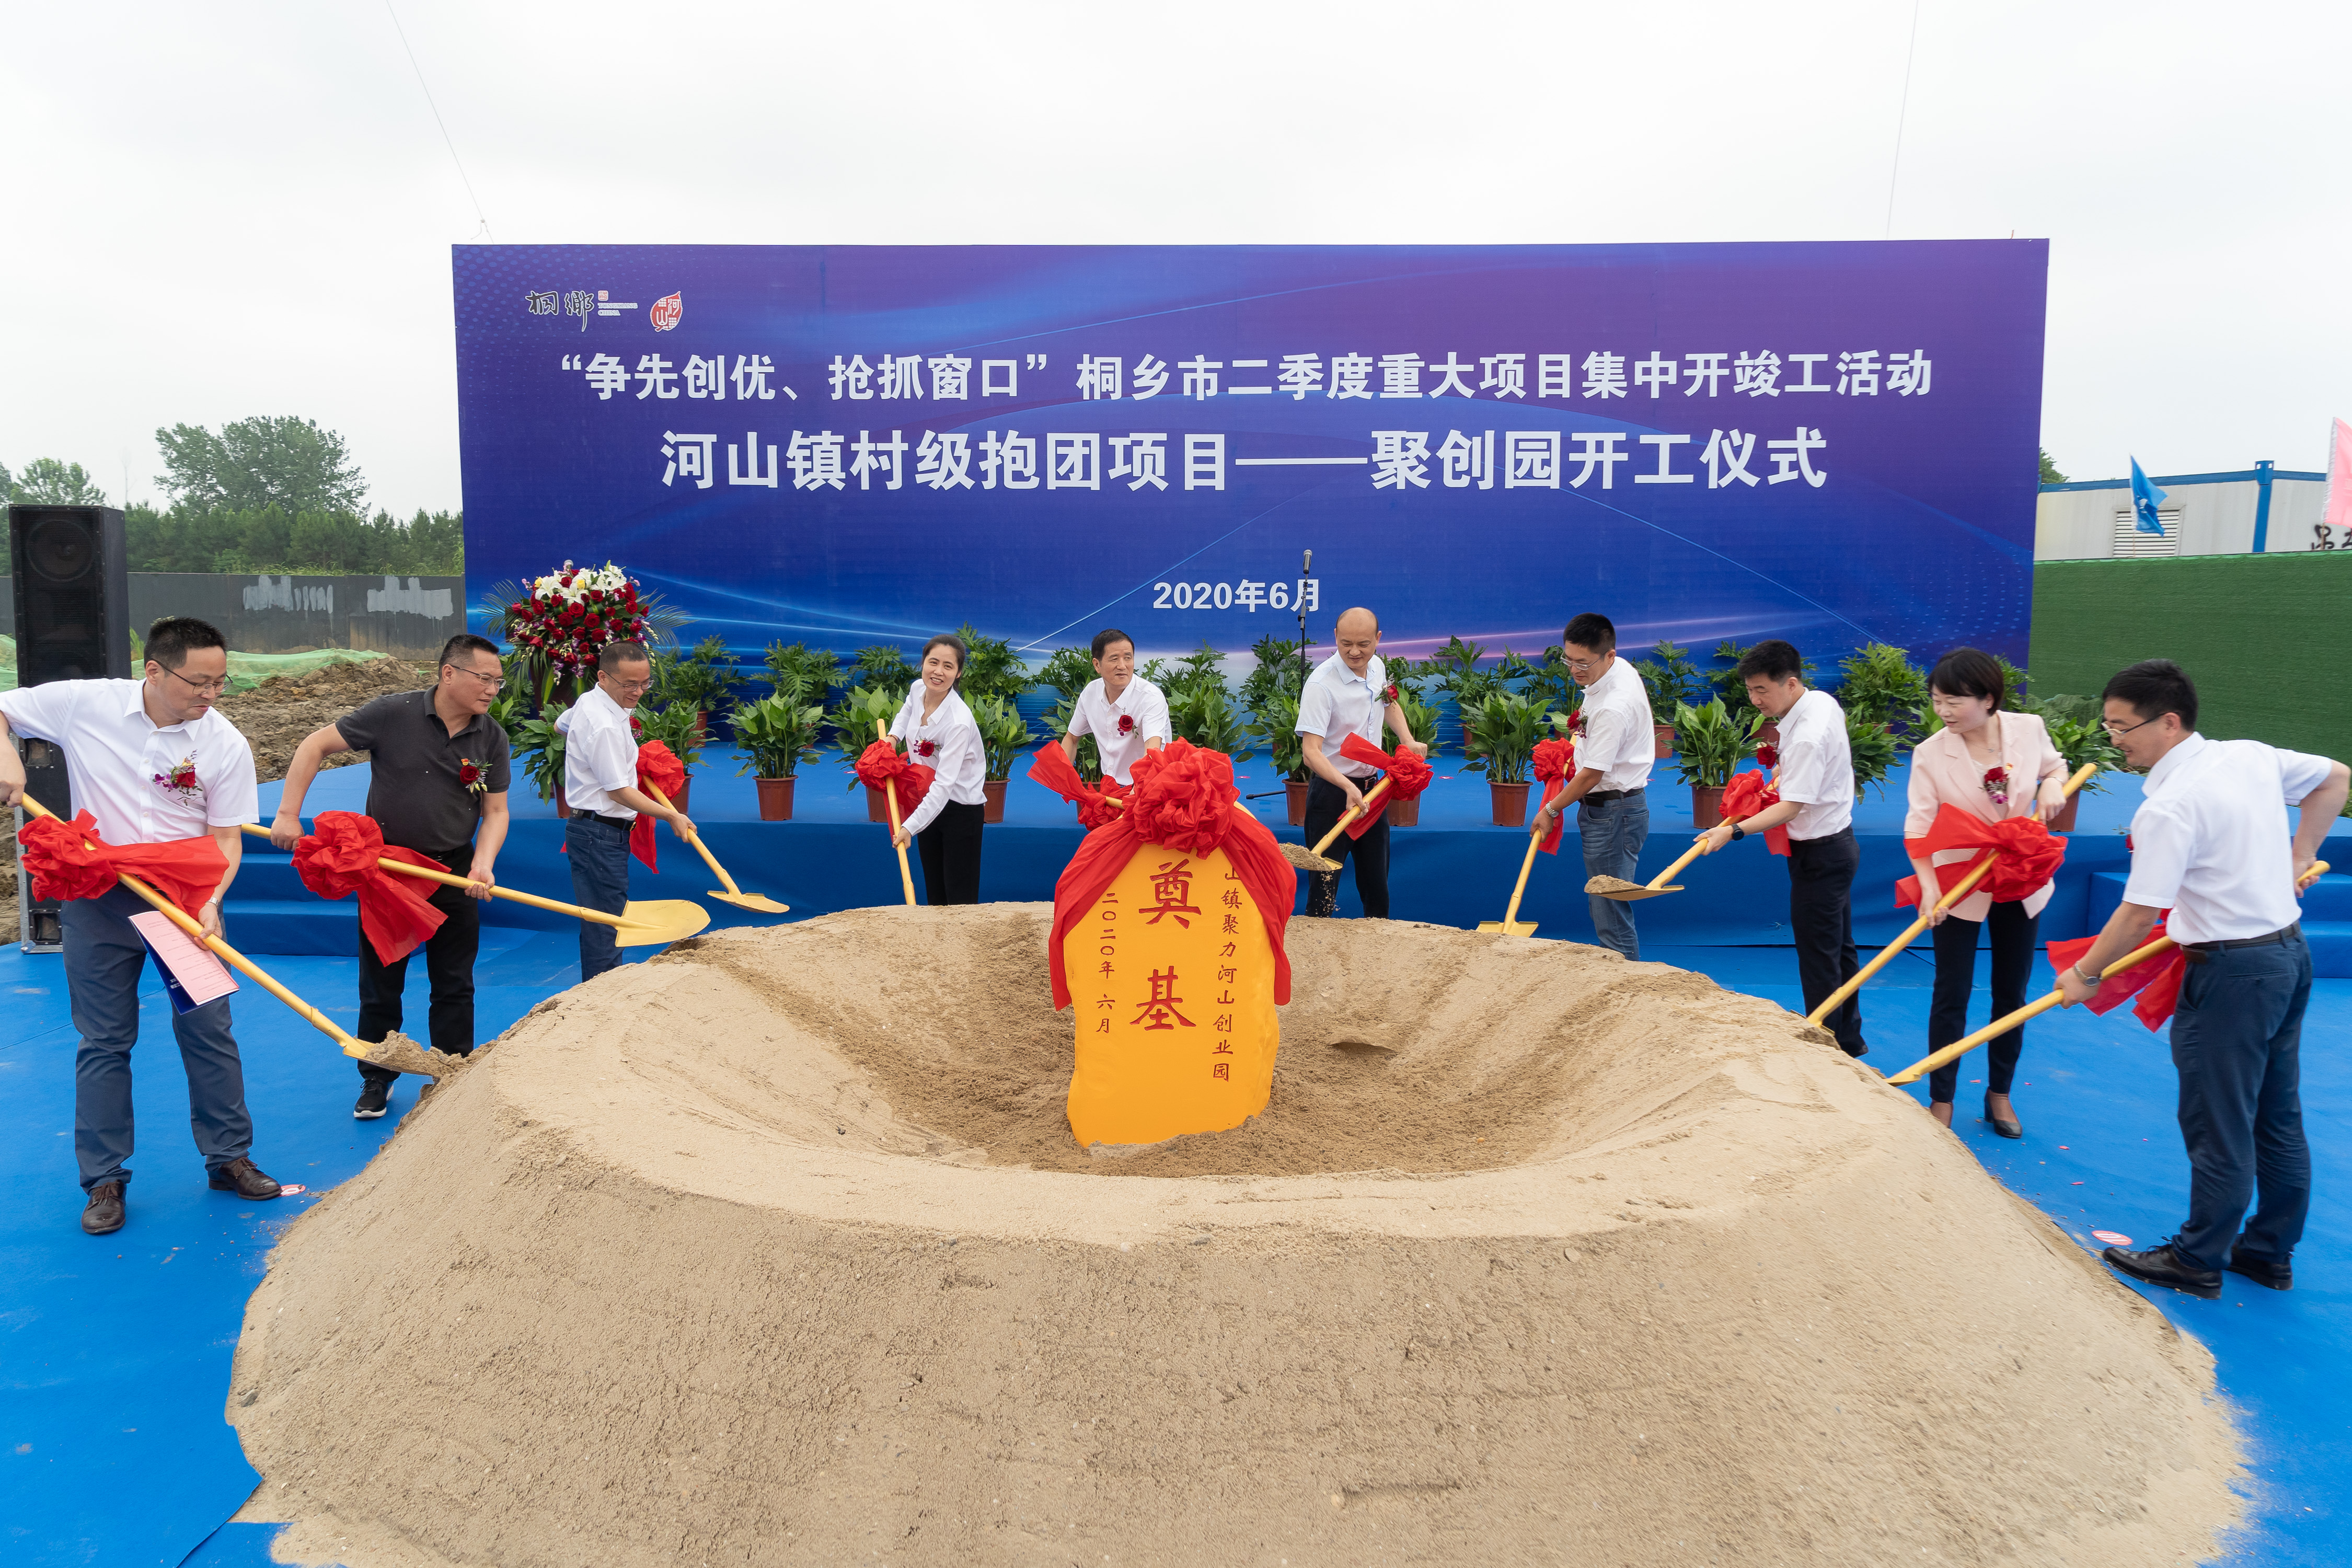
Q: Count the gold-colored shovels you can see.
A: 10